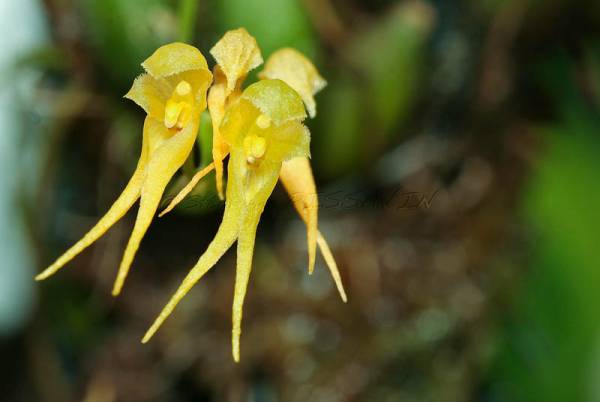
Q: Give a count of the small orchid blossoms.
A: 4